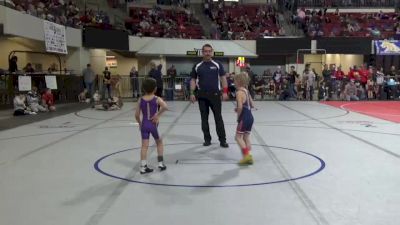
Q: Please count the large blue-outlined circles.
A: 1